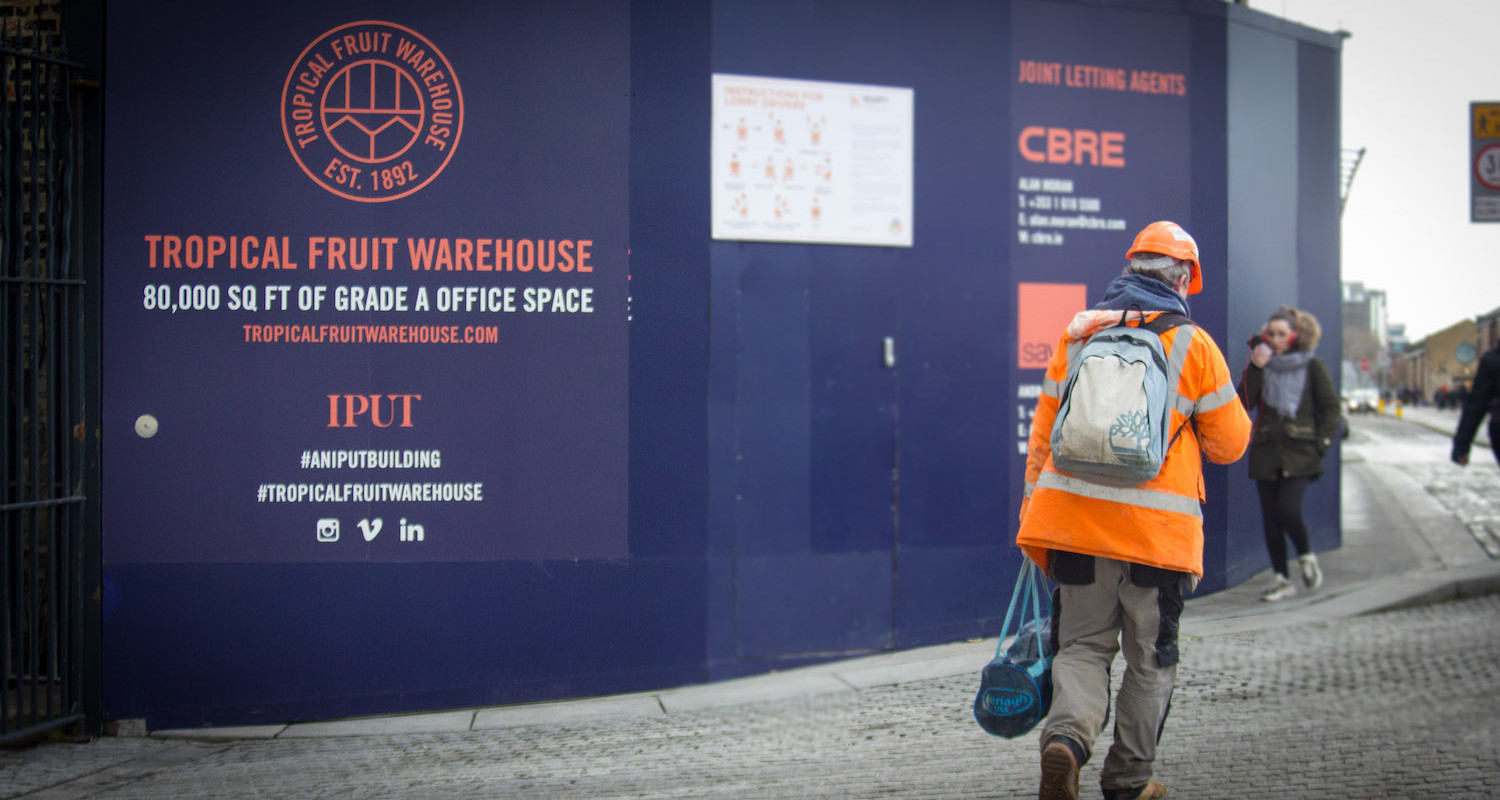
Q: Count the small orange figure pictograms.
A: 10